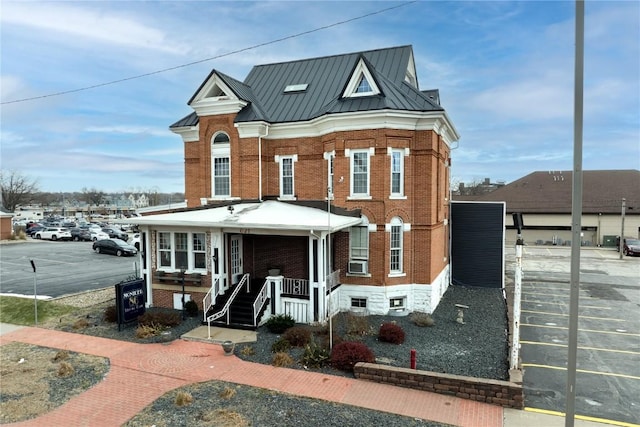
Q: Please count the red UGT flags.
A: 0